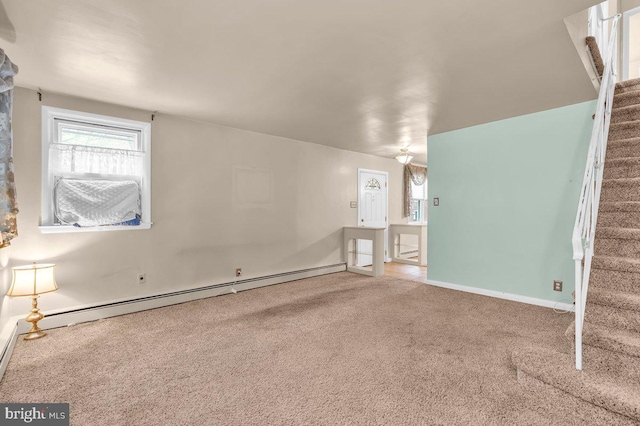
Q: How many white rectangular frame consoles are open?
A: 2